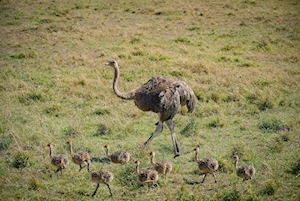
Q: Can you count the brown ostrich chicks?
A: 8